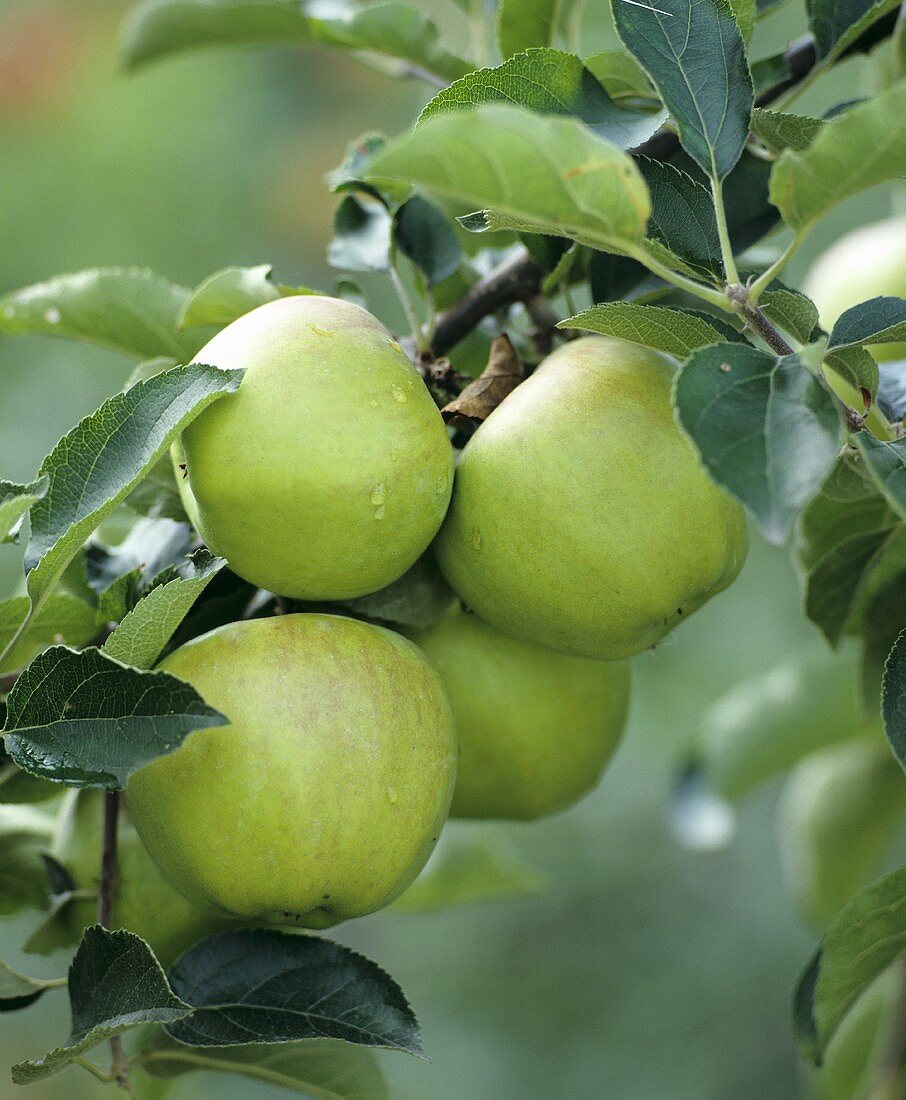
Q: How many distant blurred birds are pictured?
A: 0